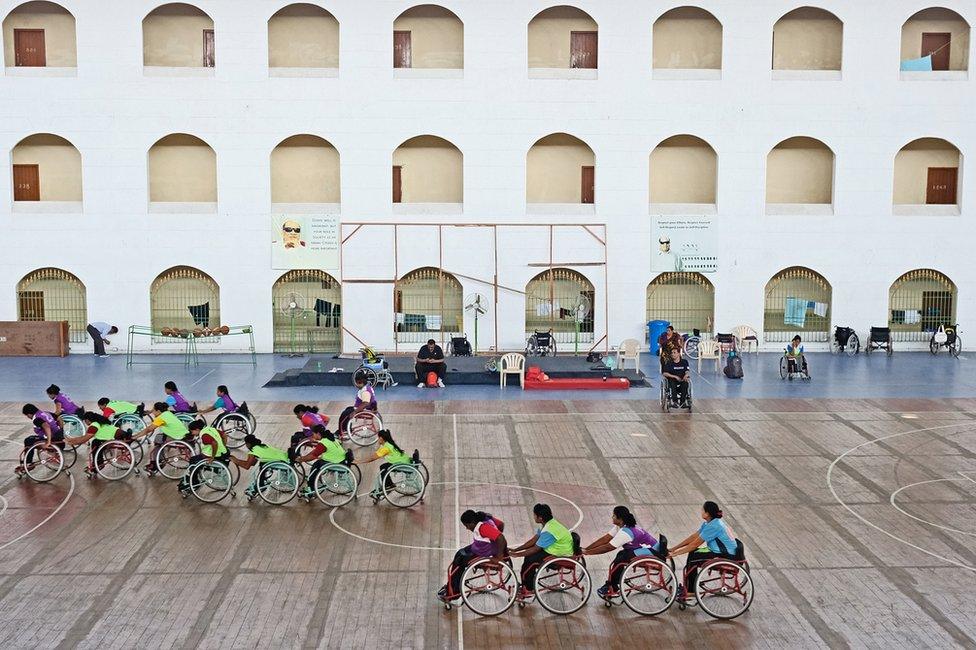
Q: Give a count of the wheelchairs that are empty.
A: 8